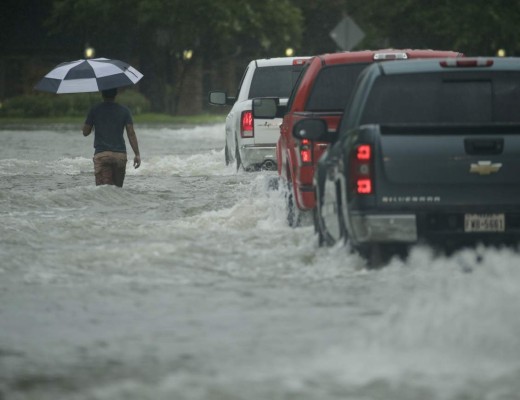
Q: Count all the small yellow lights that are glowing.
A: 4